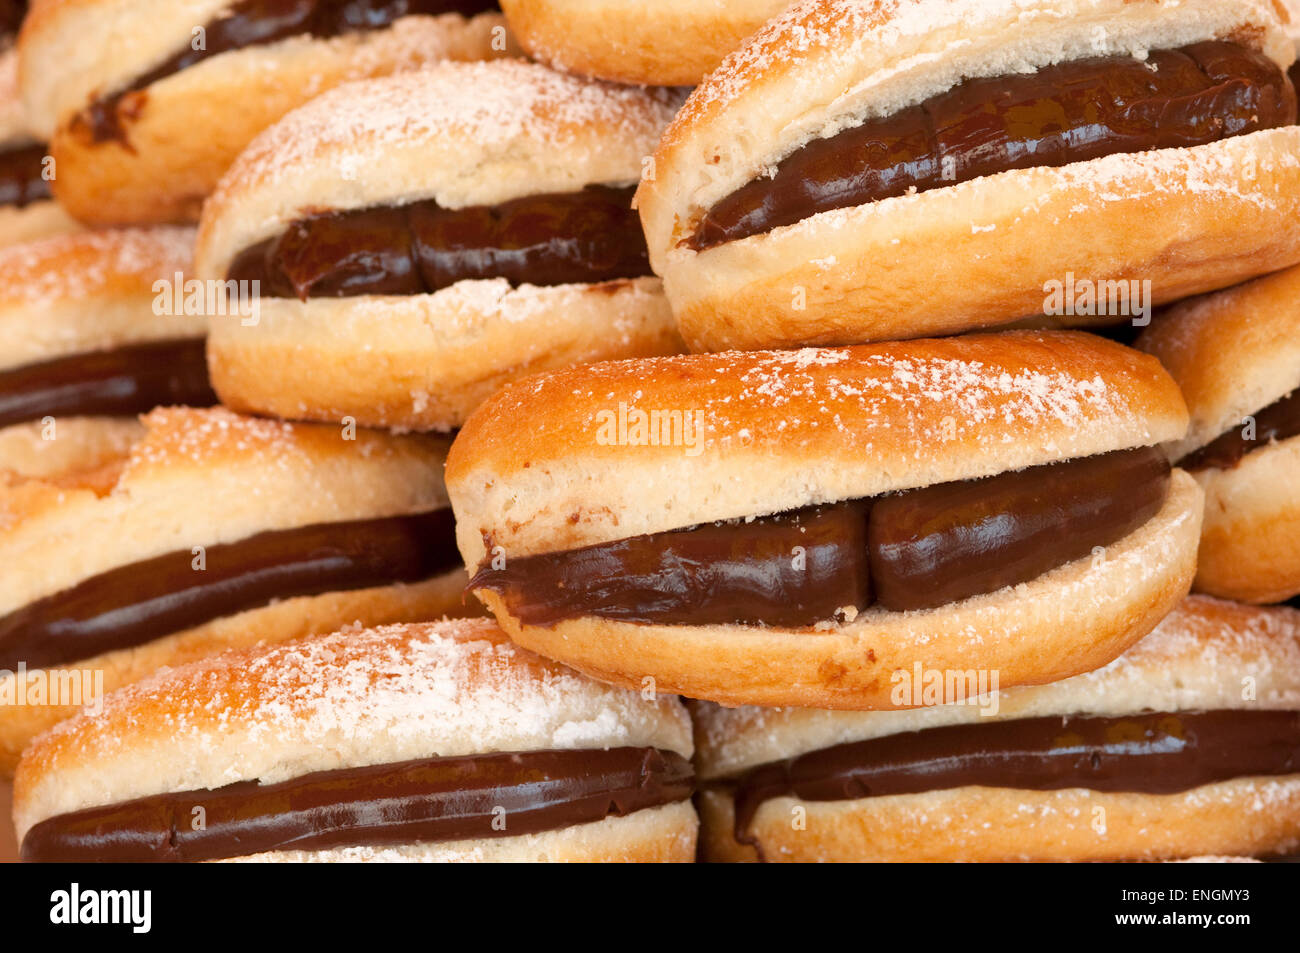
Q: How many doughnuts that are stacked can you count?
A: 11